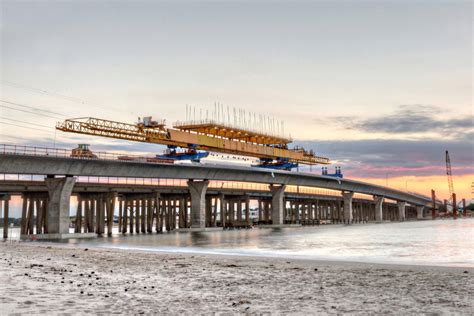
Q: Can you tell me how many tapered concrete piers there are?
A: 7